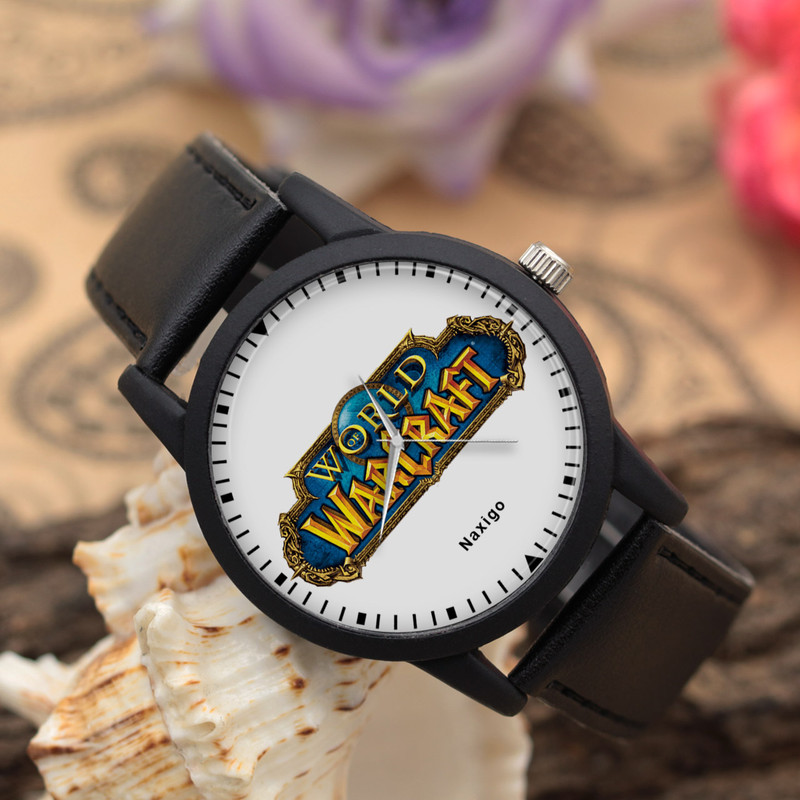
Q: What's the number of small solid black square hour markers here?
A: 10